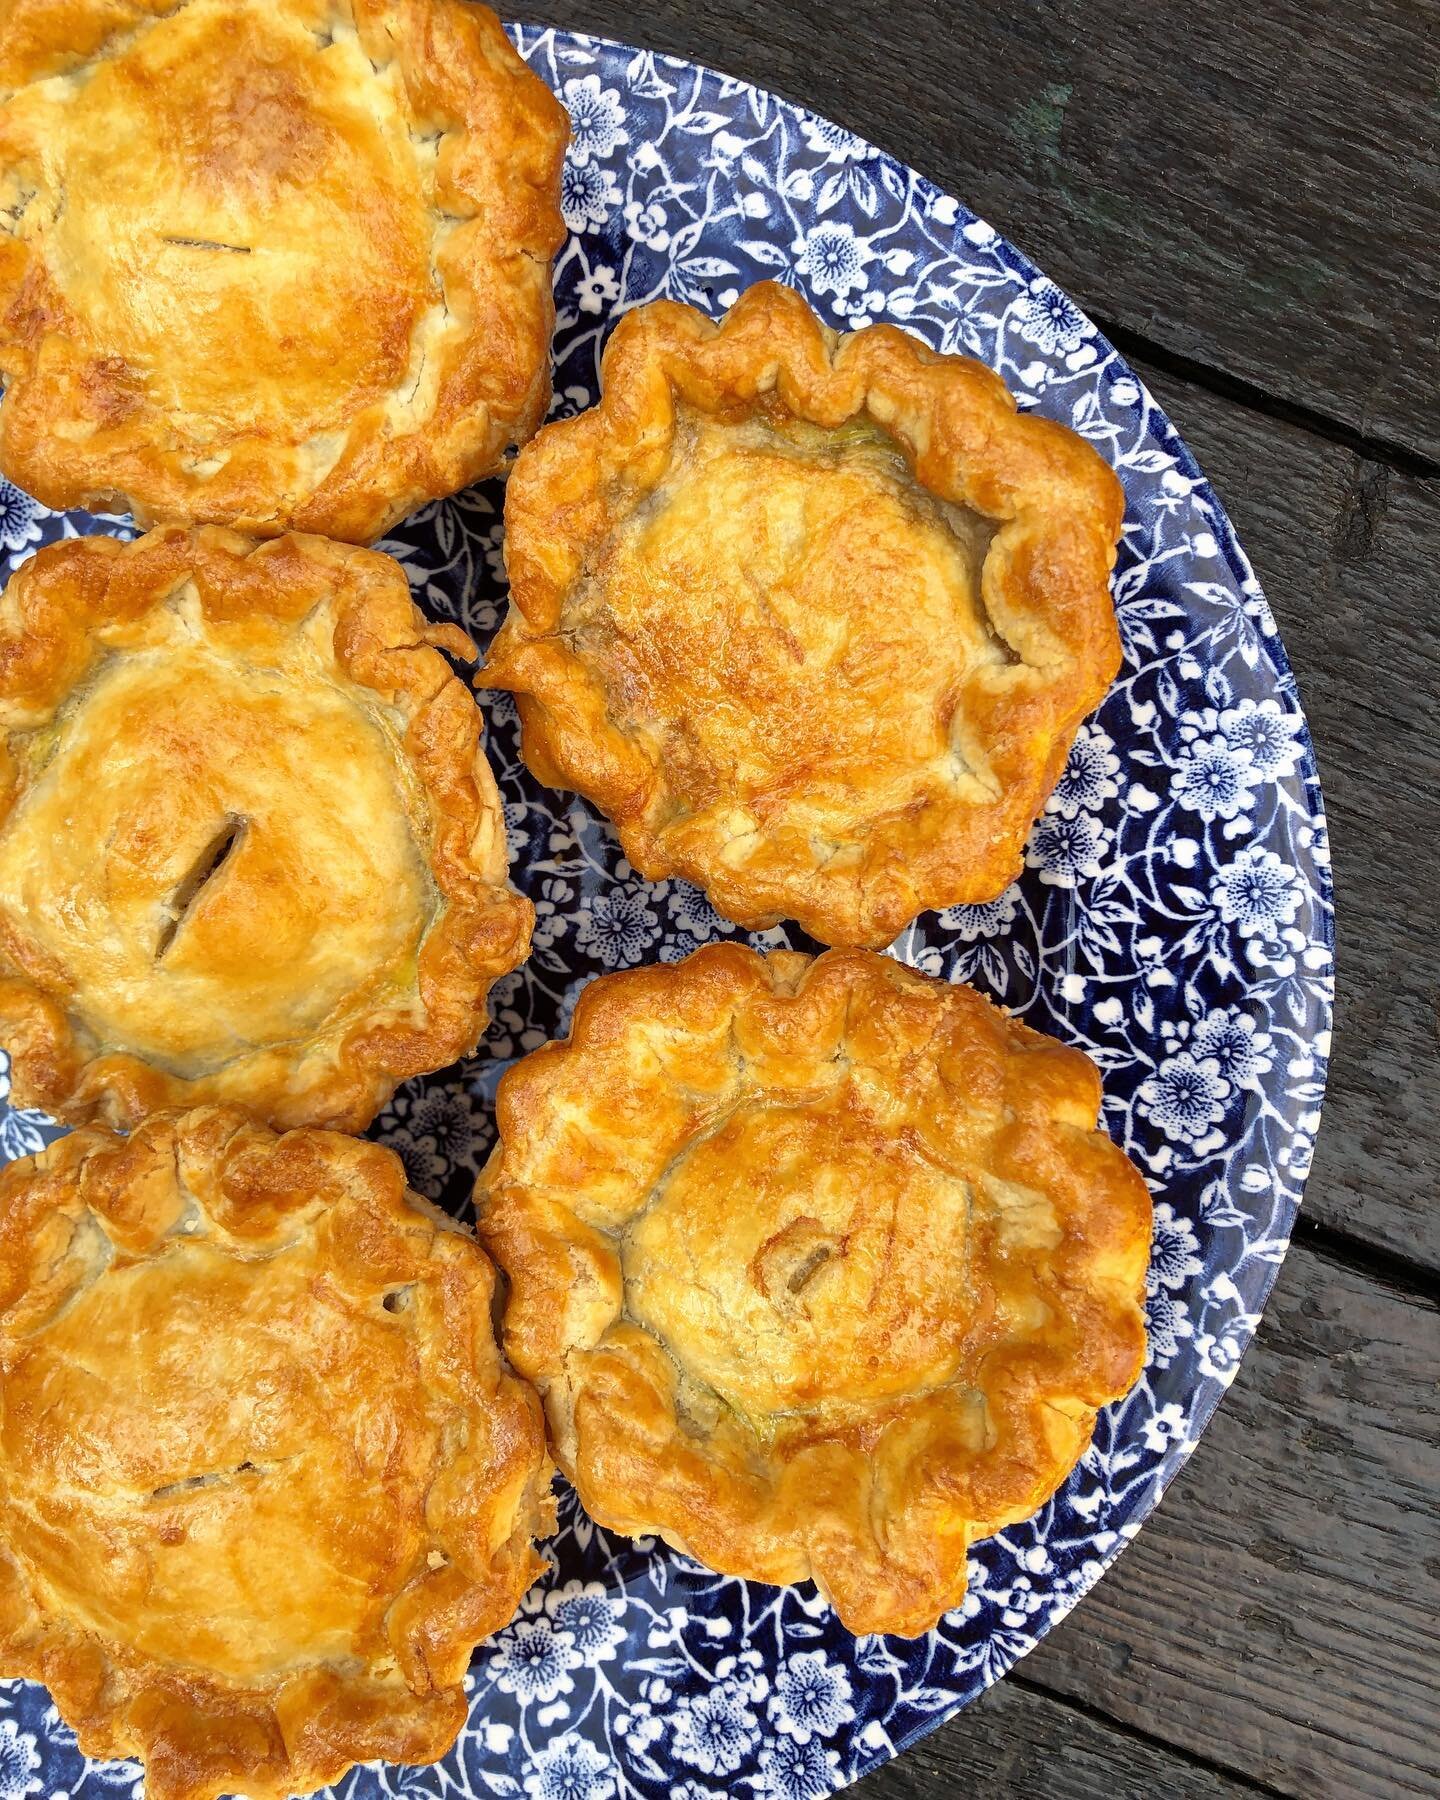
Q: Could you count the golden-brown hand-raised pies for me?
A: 5